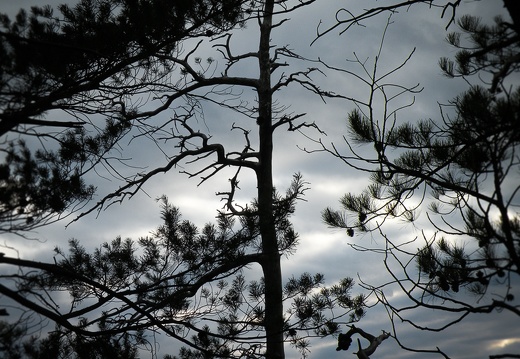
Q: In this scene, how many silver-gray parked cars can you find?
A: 0